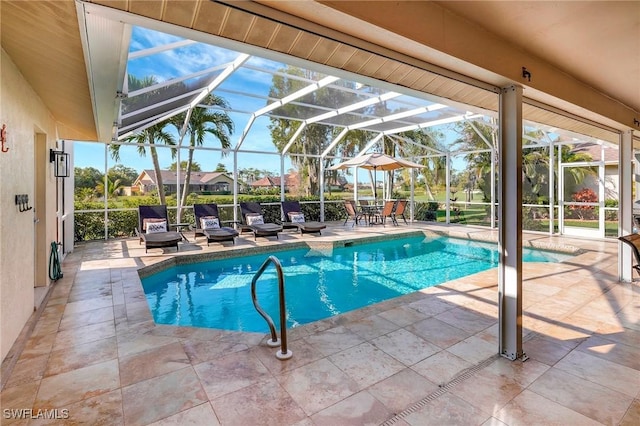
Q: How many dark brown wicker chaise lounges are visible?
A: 4